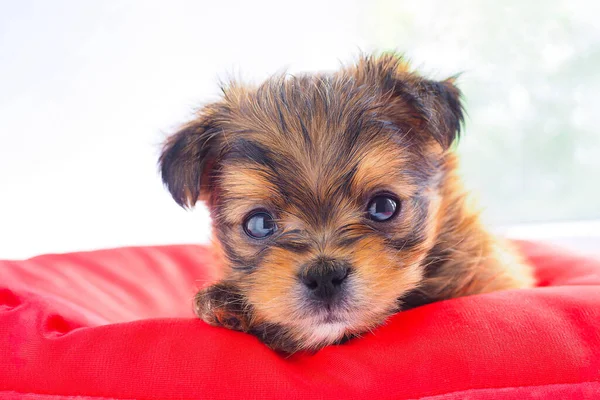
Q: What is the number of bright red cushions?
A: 1